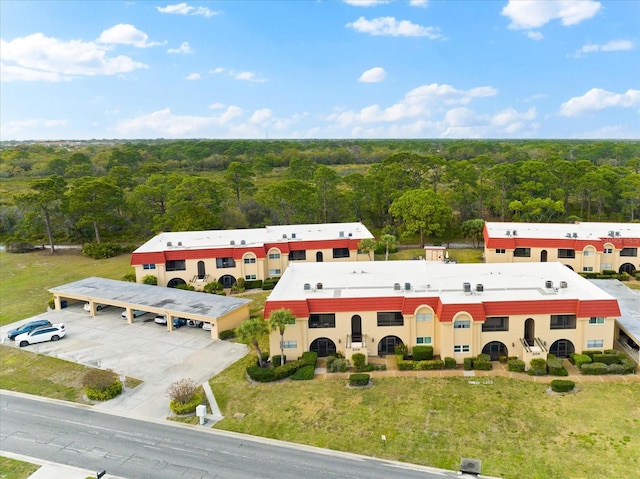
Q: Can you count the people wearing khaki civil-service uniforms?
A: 0